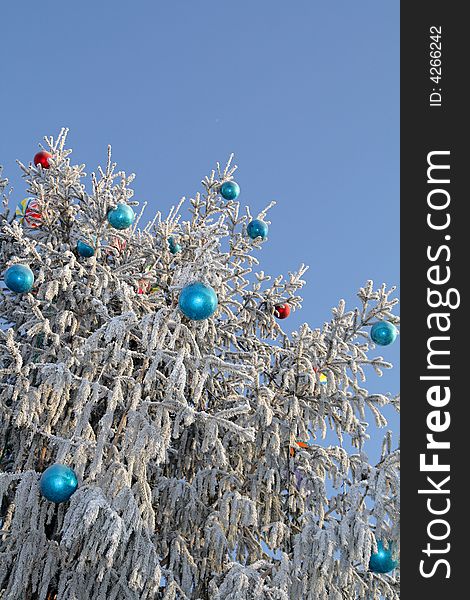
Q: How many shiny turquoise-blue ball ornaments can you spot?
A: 10